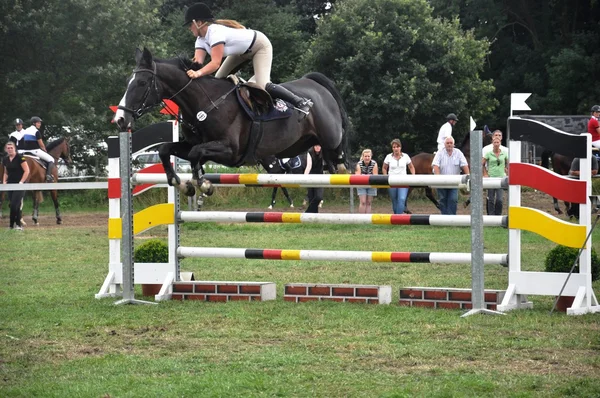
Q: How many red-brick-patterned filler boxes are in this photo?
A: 3